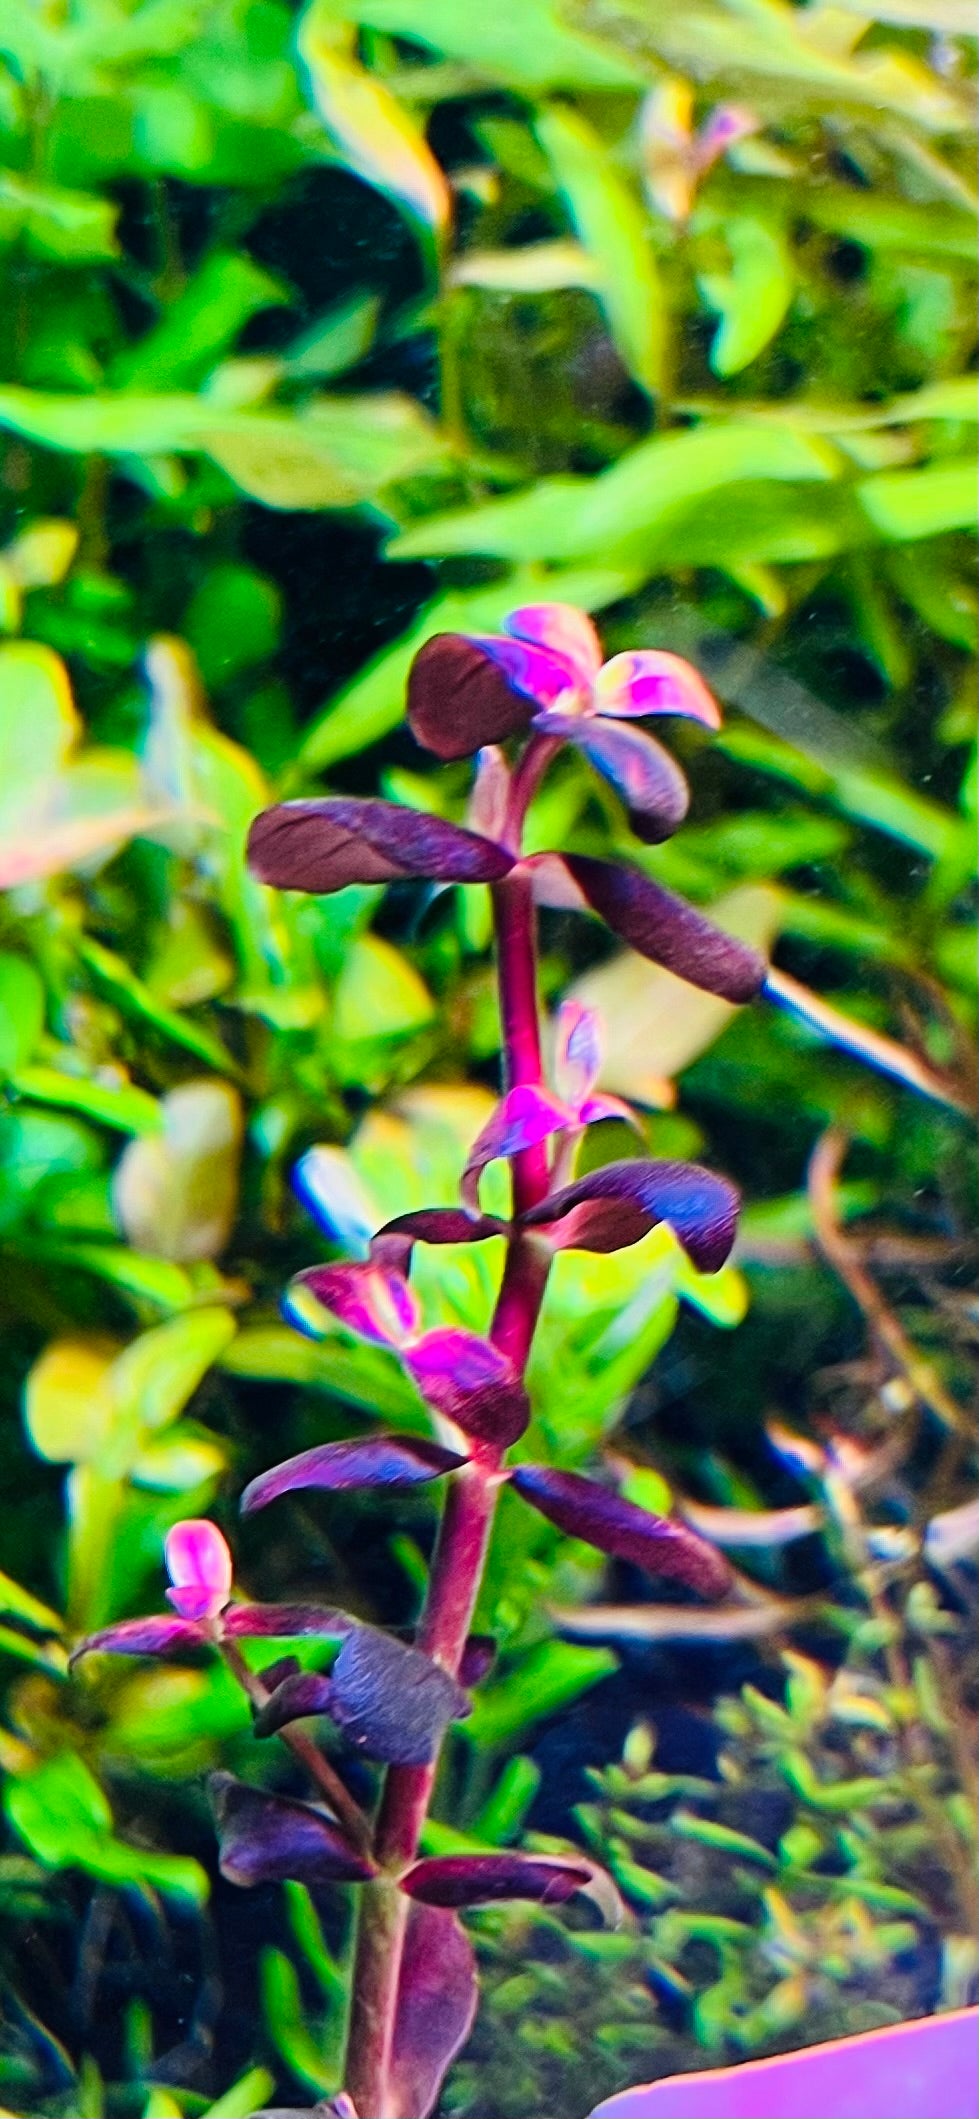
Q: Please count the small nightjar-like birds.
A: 0